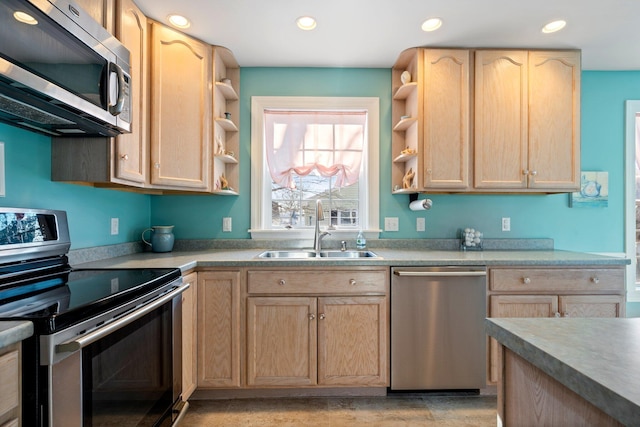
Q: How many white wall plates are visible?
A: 5